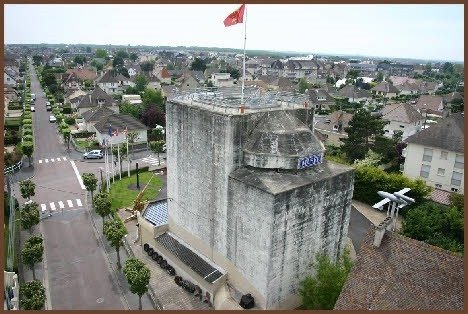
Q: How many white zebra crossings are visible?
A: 3